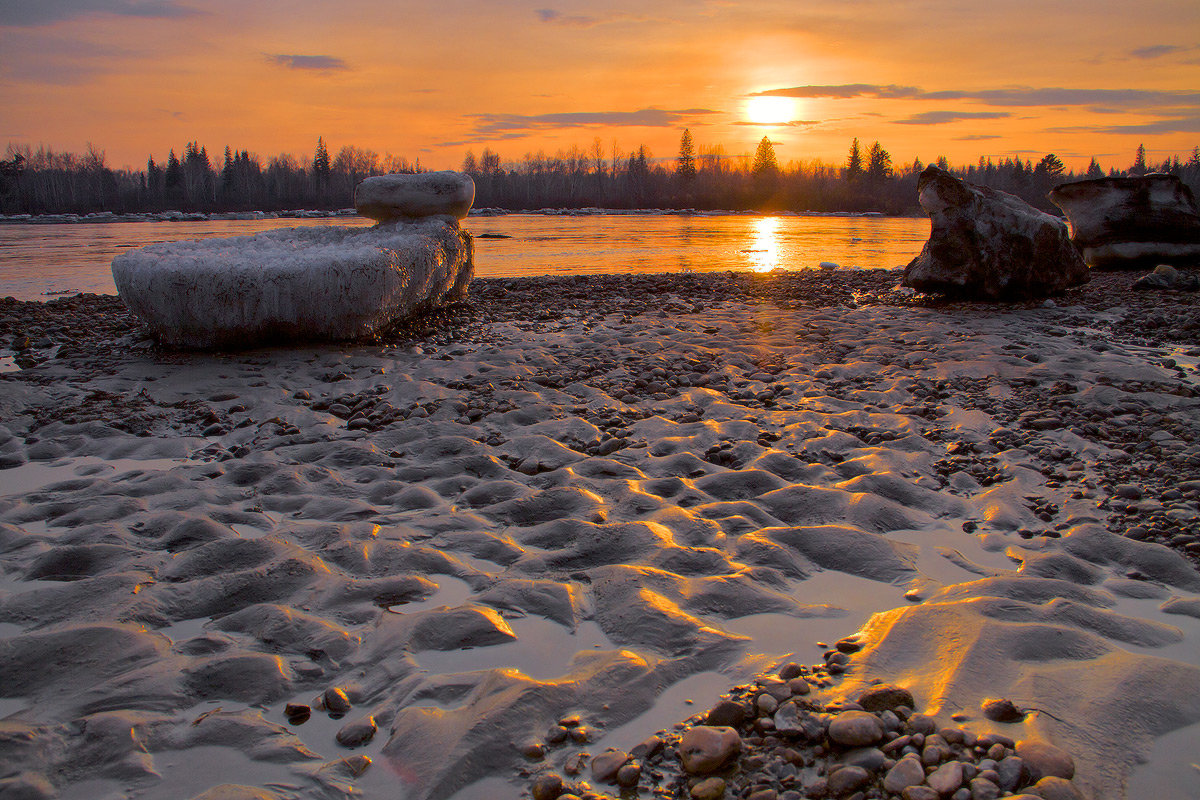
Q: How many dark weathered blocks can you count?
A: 2